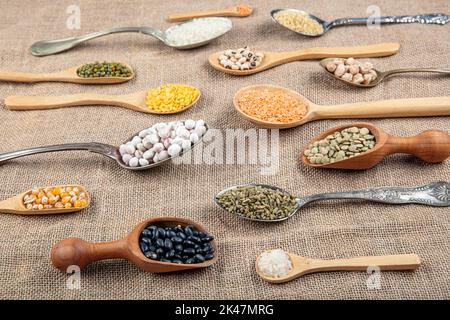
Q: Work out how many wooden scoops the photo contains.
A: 2